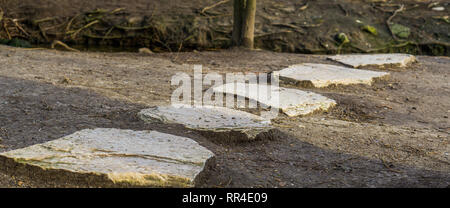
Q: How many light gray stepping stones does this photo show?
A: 5